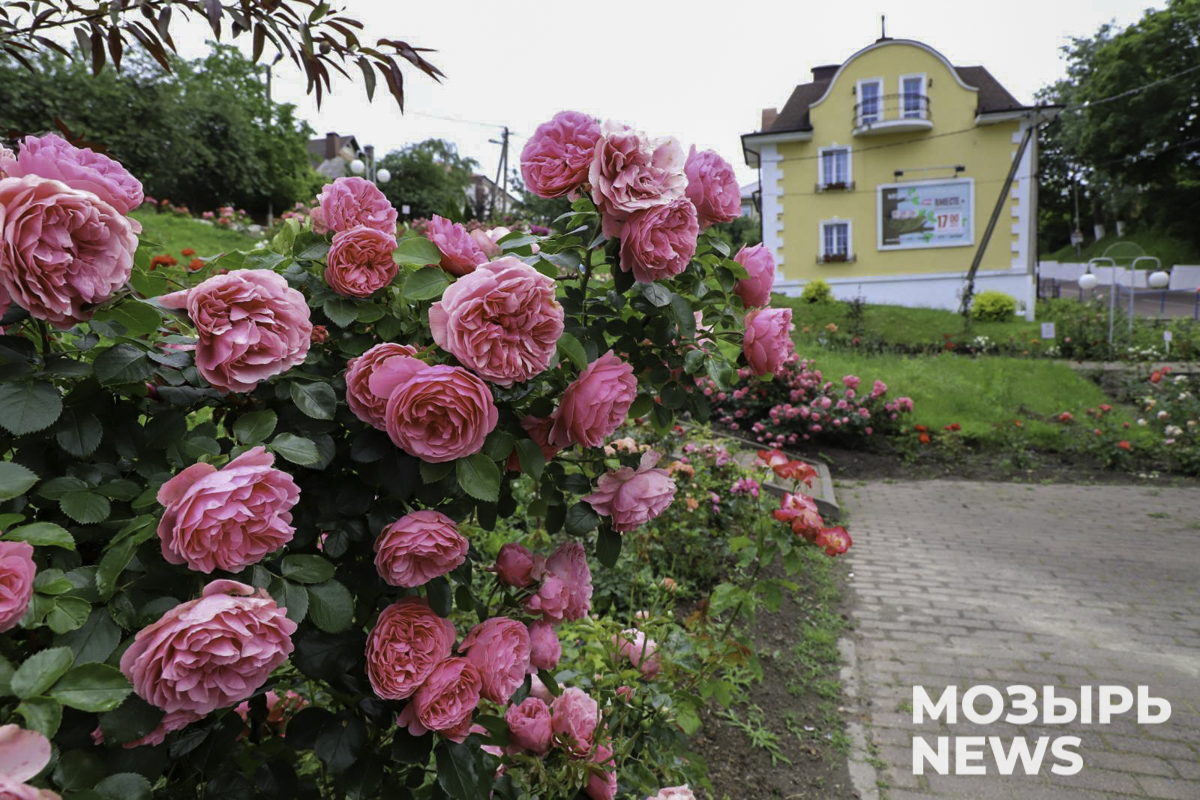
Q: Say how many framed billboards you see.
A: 1